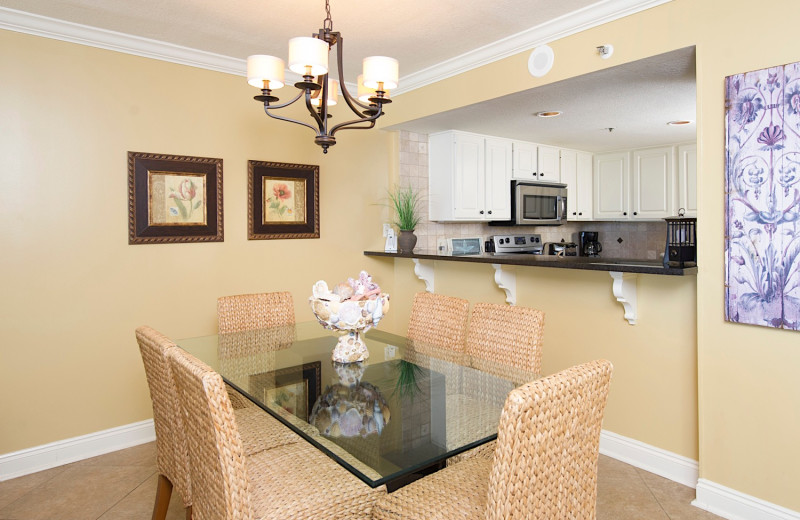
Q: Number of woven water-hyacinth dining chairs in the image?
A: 6